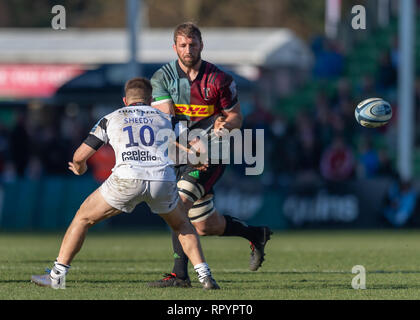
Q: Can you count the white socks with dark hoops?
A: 2